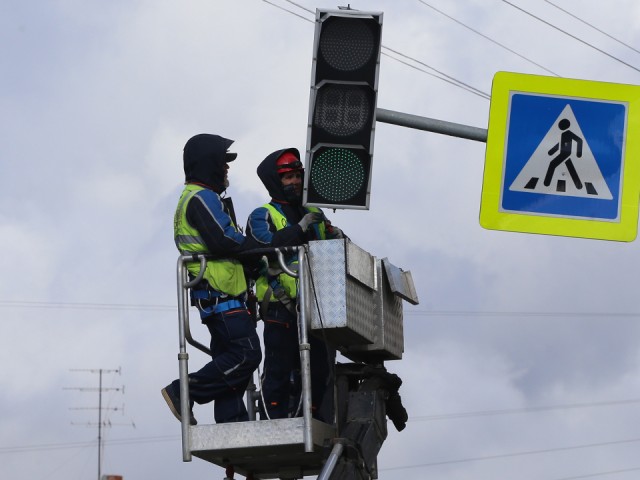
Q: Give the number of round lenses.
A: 3